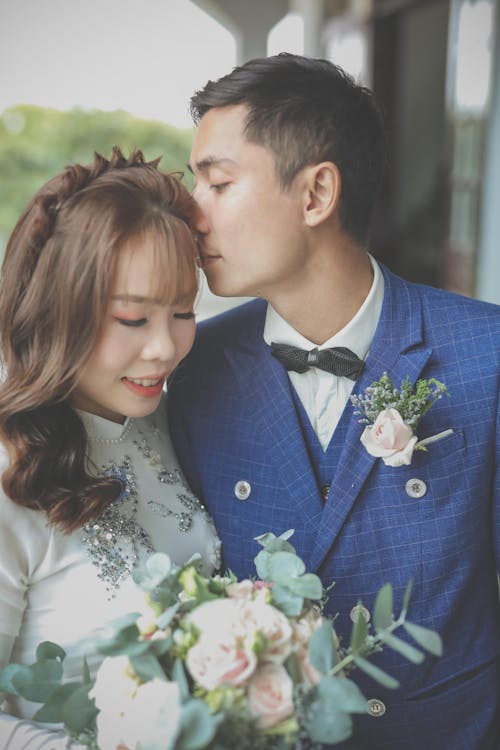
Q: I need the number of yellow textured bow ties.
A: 0